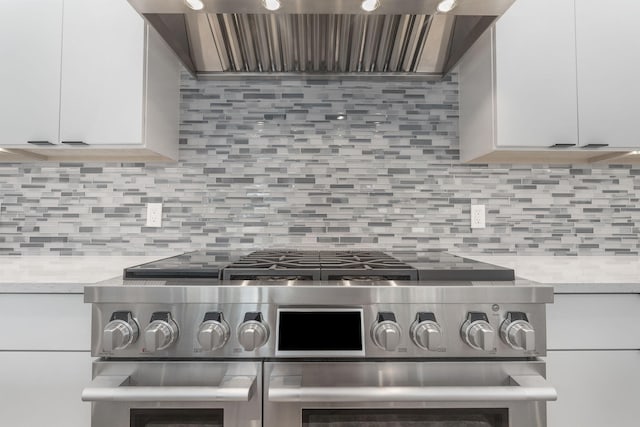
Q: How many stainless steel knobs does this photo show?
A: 8